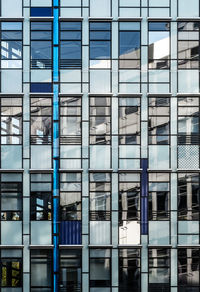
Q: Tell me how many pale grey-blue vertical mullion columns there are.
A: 5